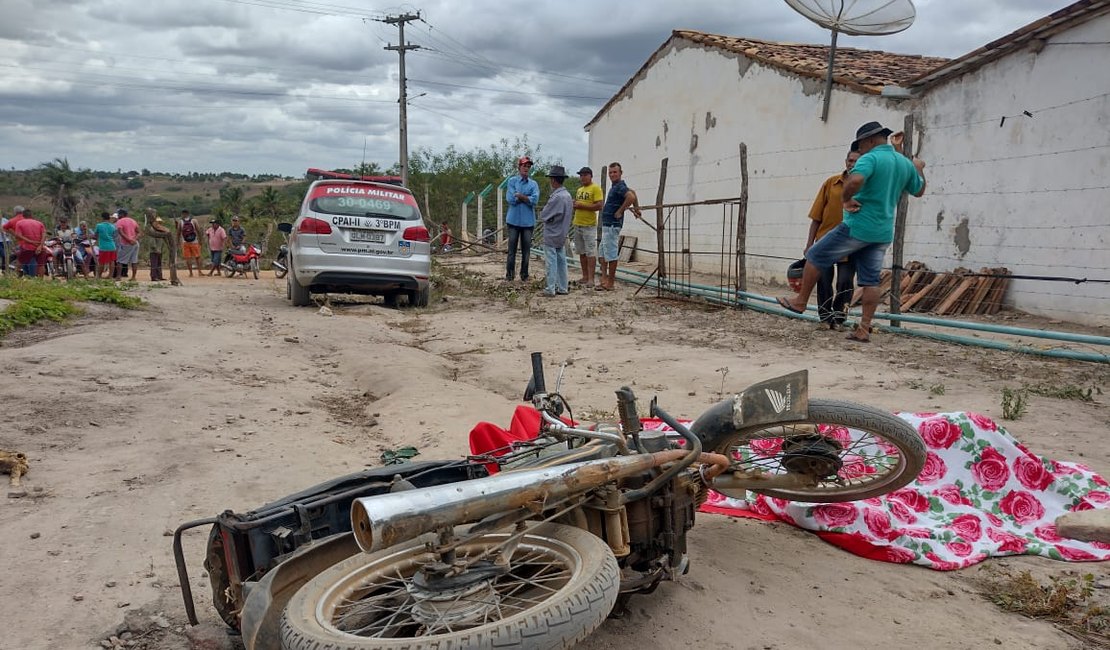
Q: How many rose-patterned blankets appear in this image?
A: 1